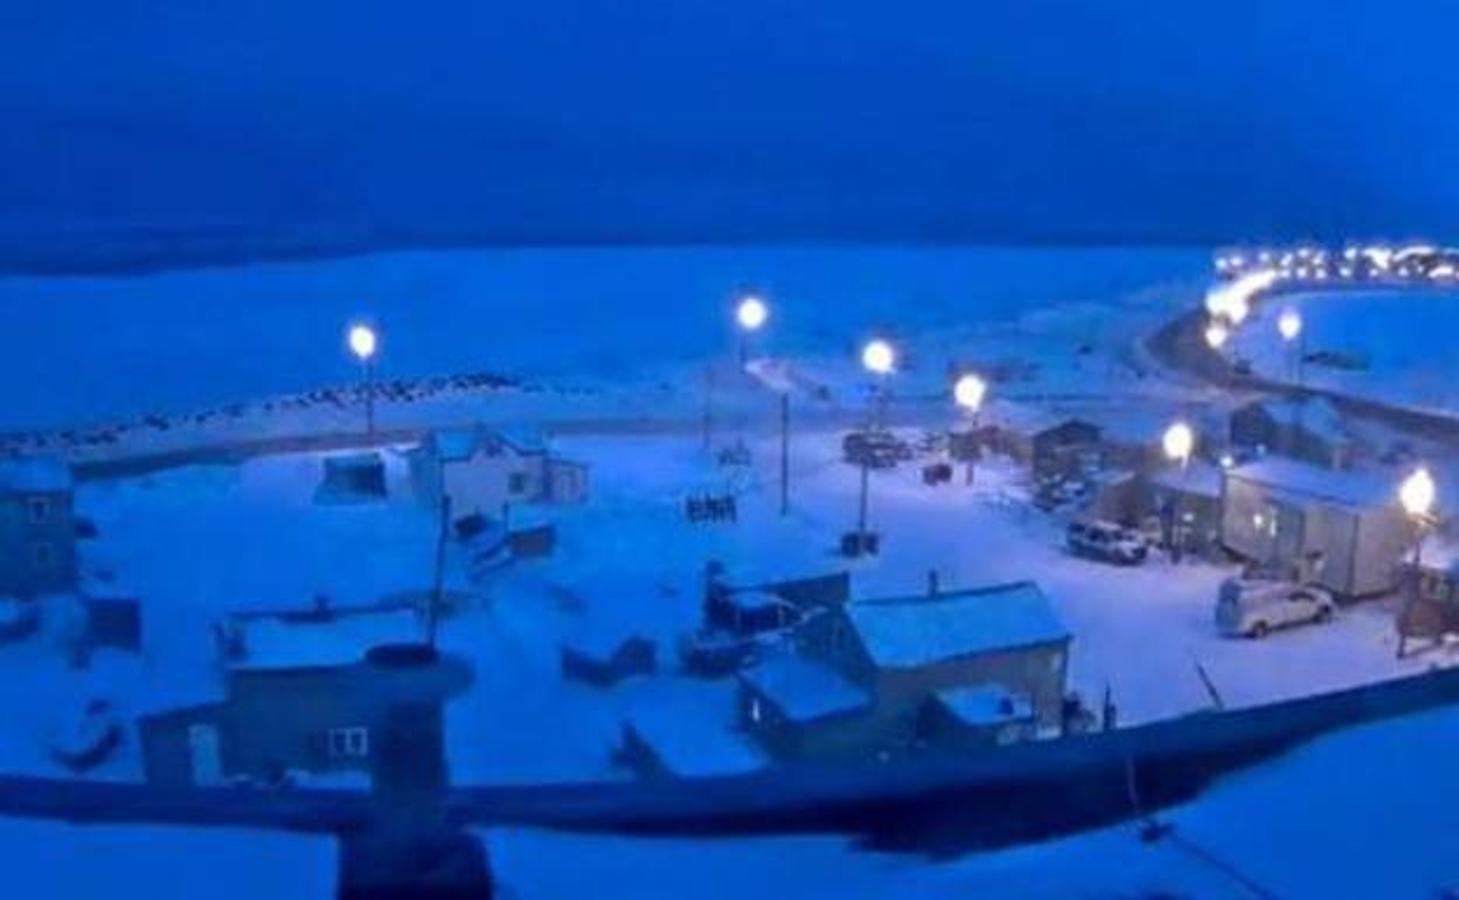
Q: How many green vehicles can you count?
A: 0